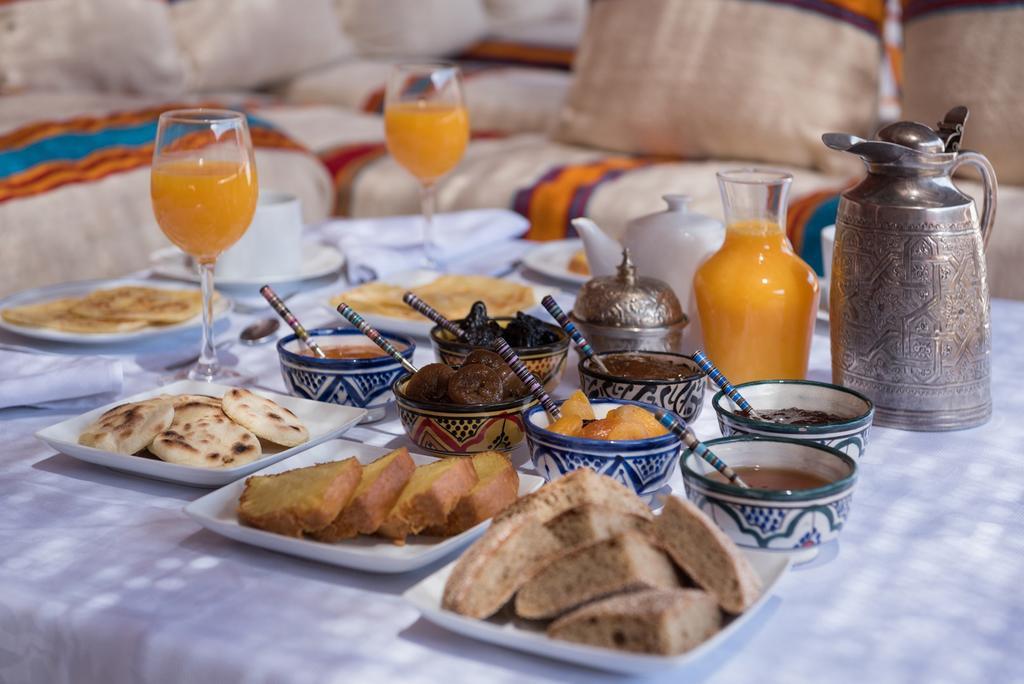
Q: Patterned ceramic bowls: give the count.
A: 7